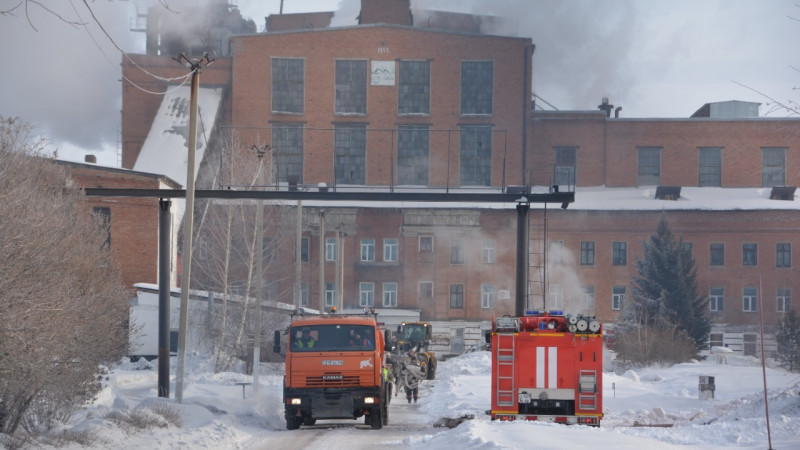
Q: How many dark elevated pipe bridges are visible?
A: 1